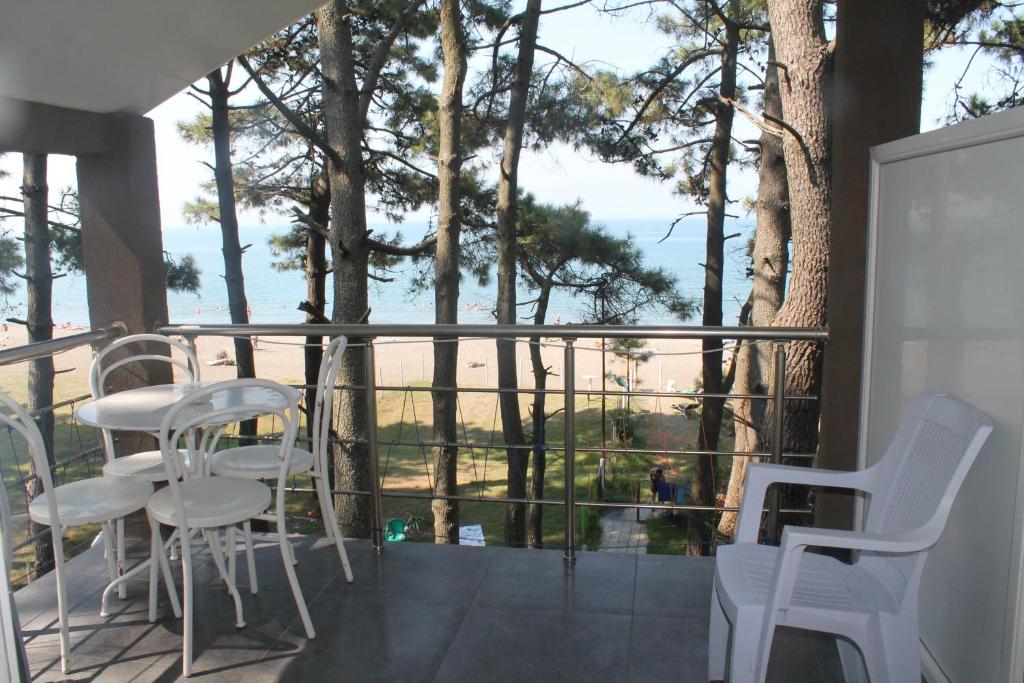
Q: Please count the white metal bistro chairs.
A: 4